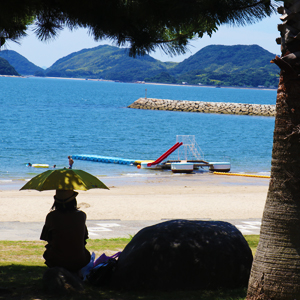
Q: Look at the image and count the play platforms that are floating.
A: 1